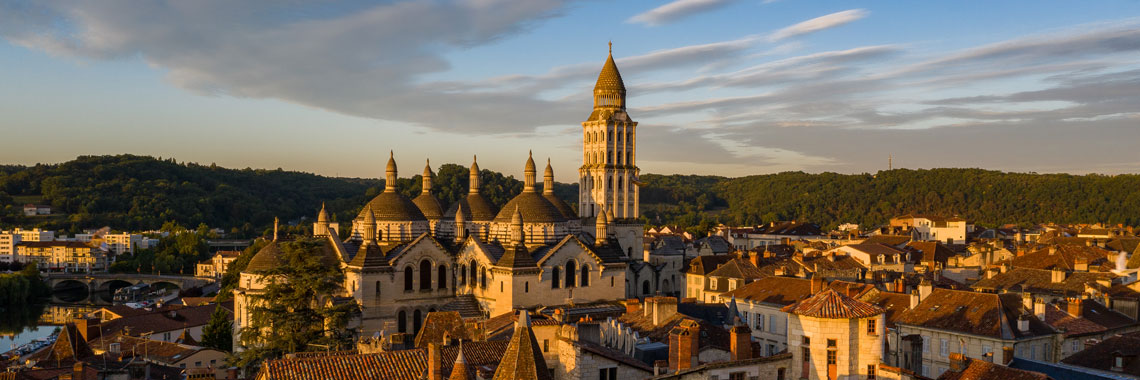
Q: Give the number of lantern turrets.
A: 11